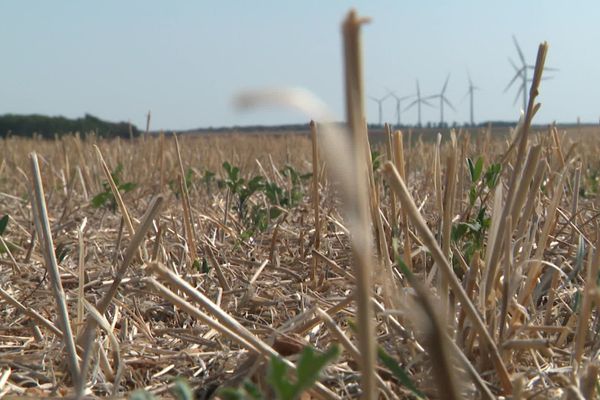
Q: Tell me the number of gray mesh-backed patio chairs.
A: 0